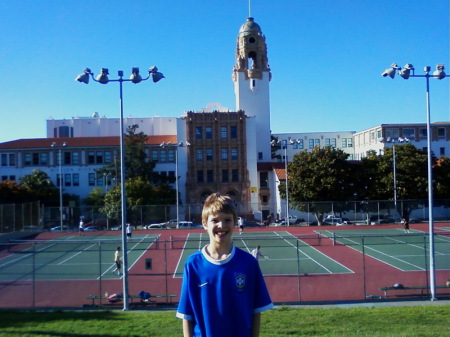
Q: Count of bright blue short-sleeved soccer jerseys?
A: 1